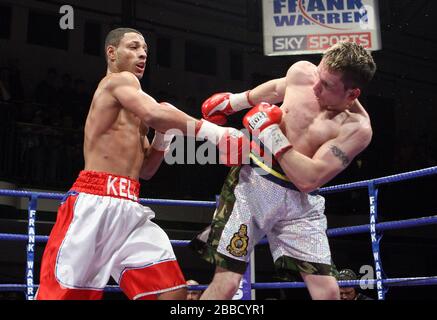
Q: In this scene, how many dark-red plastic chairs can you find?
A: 0